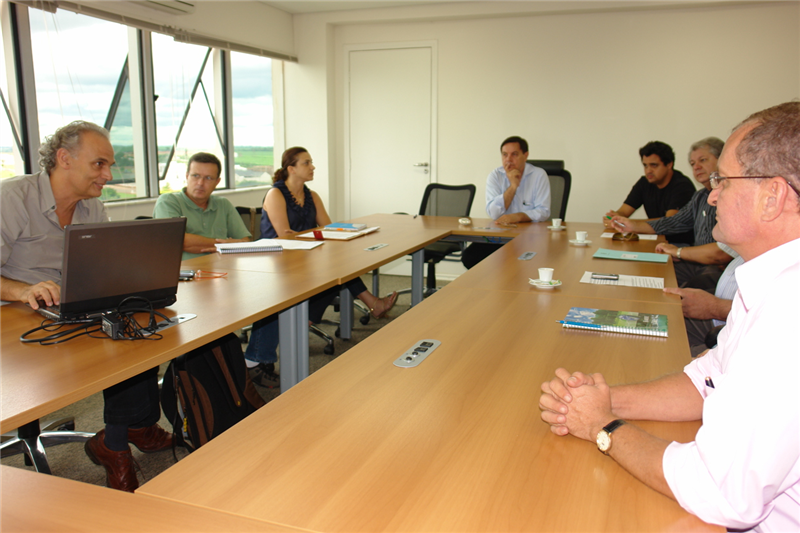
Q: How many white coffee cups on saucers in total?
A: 3